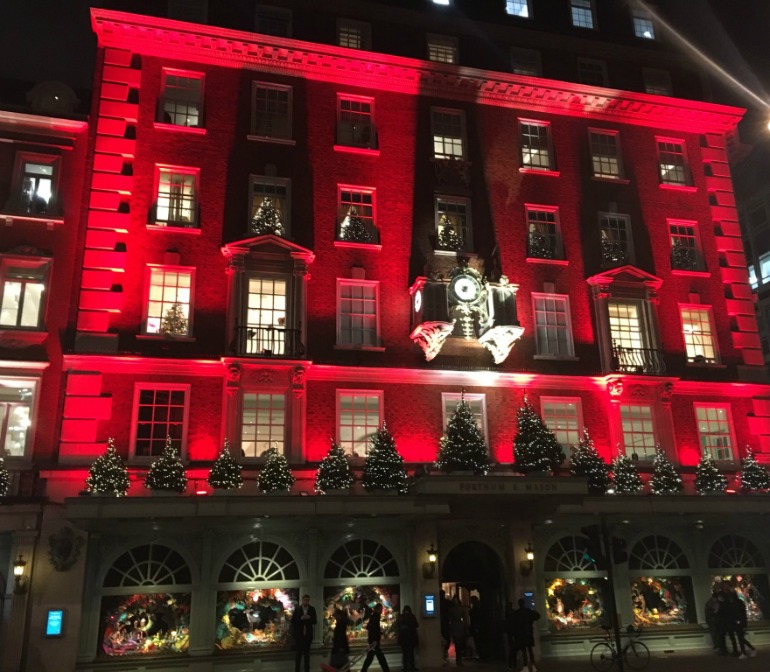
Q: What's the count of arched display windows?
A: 6